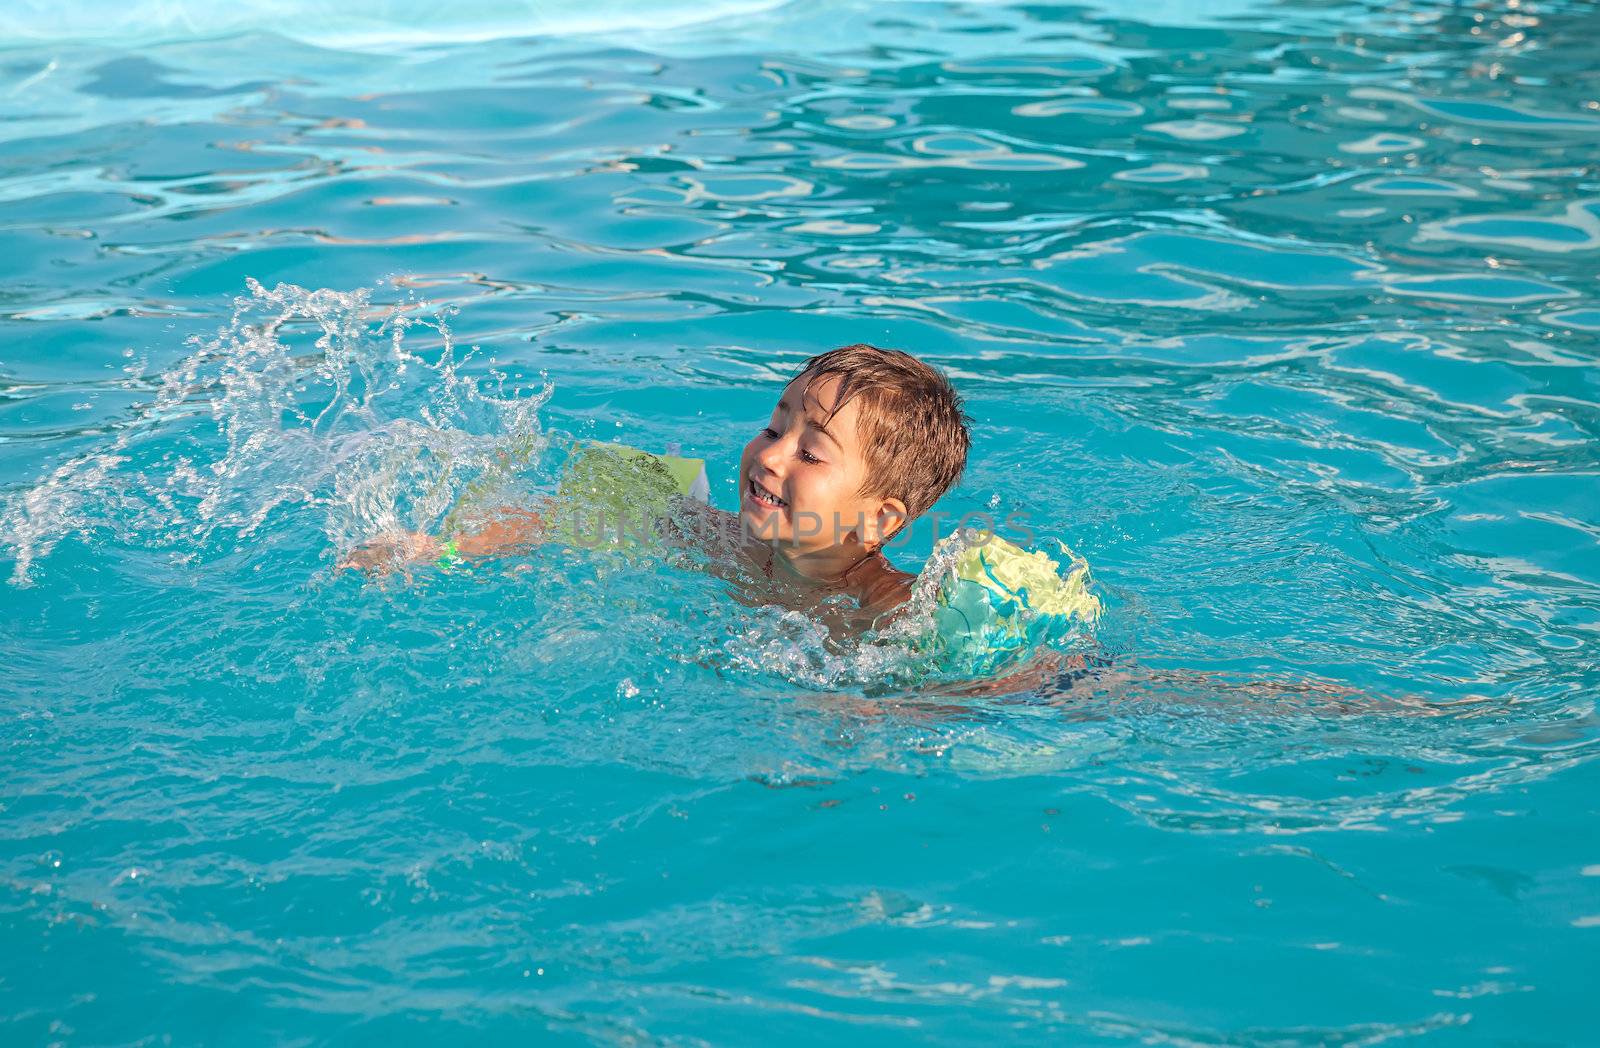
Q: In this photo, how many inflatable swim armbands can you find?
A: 2